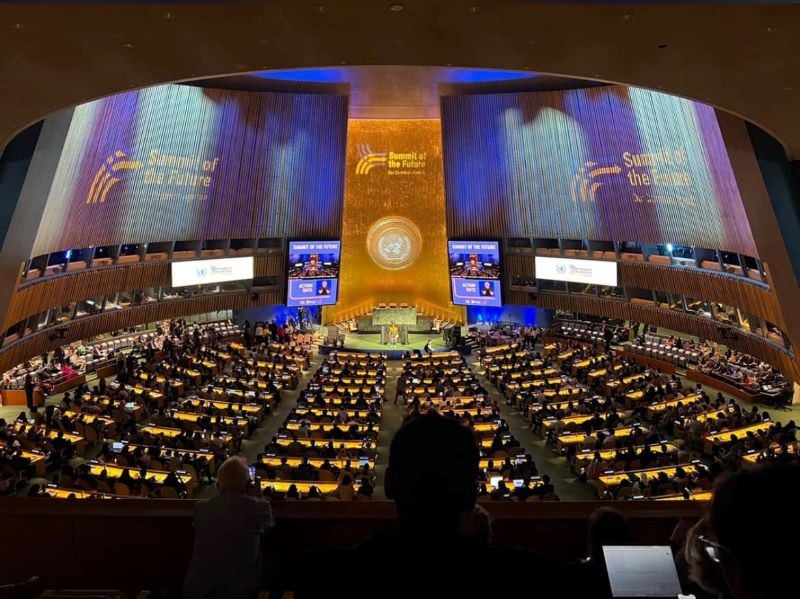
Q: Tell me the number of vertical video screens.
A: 2